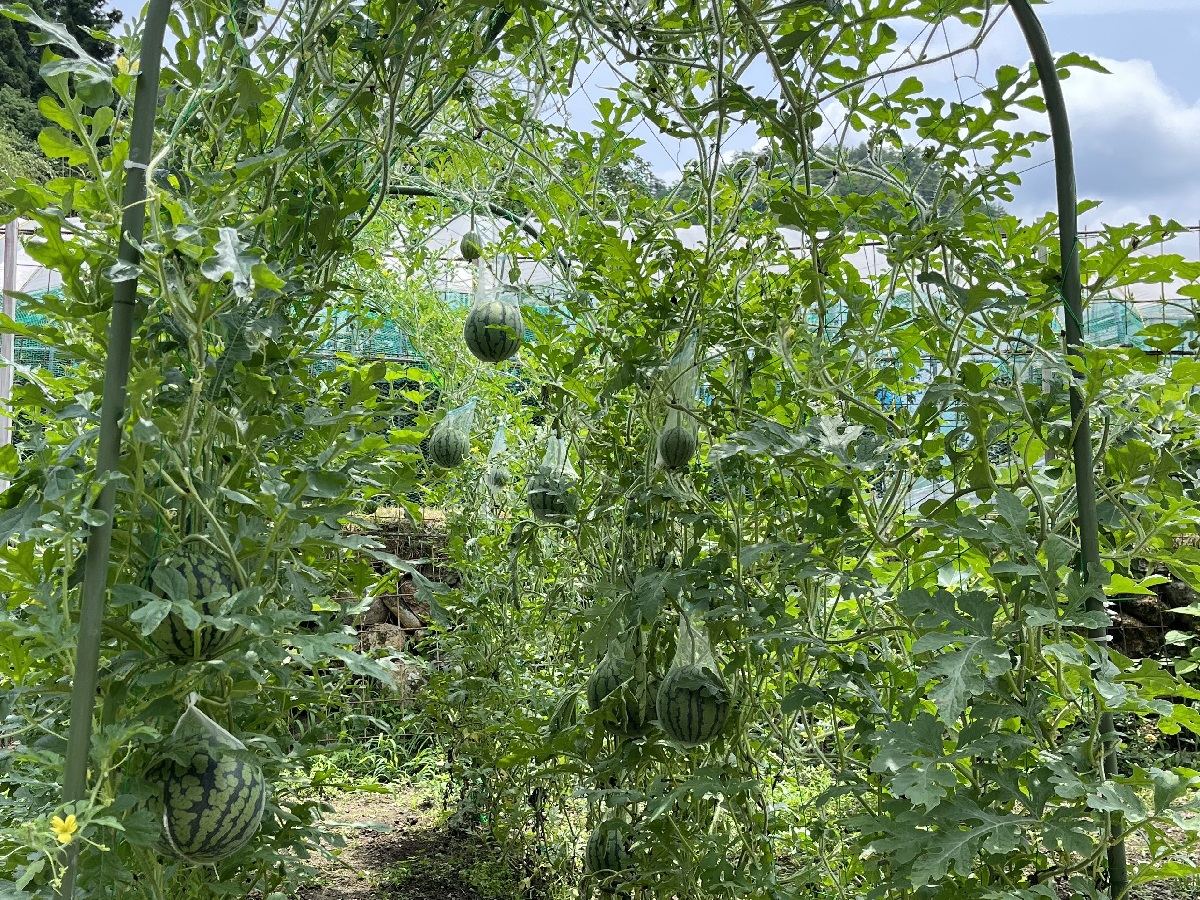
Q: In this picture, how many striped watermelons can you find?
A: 11